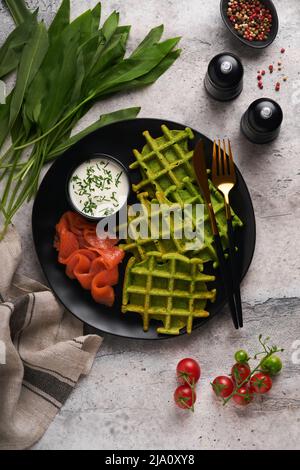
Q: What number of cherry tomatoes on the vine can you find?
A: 8